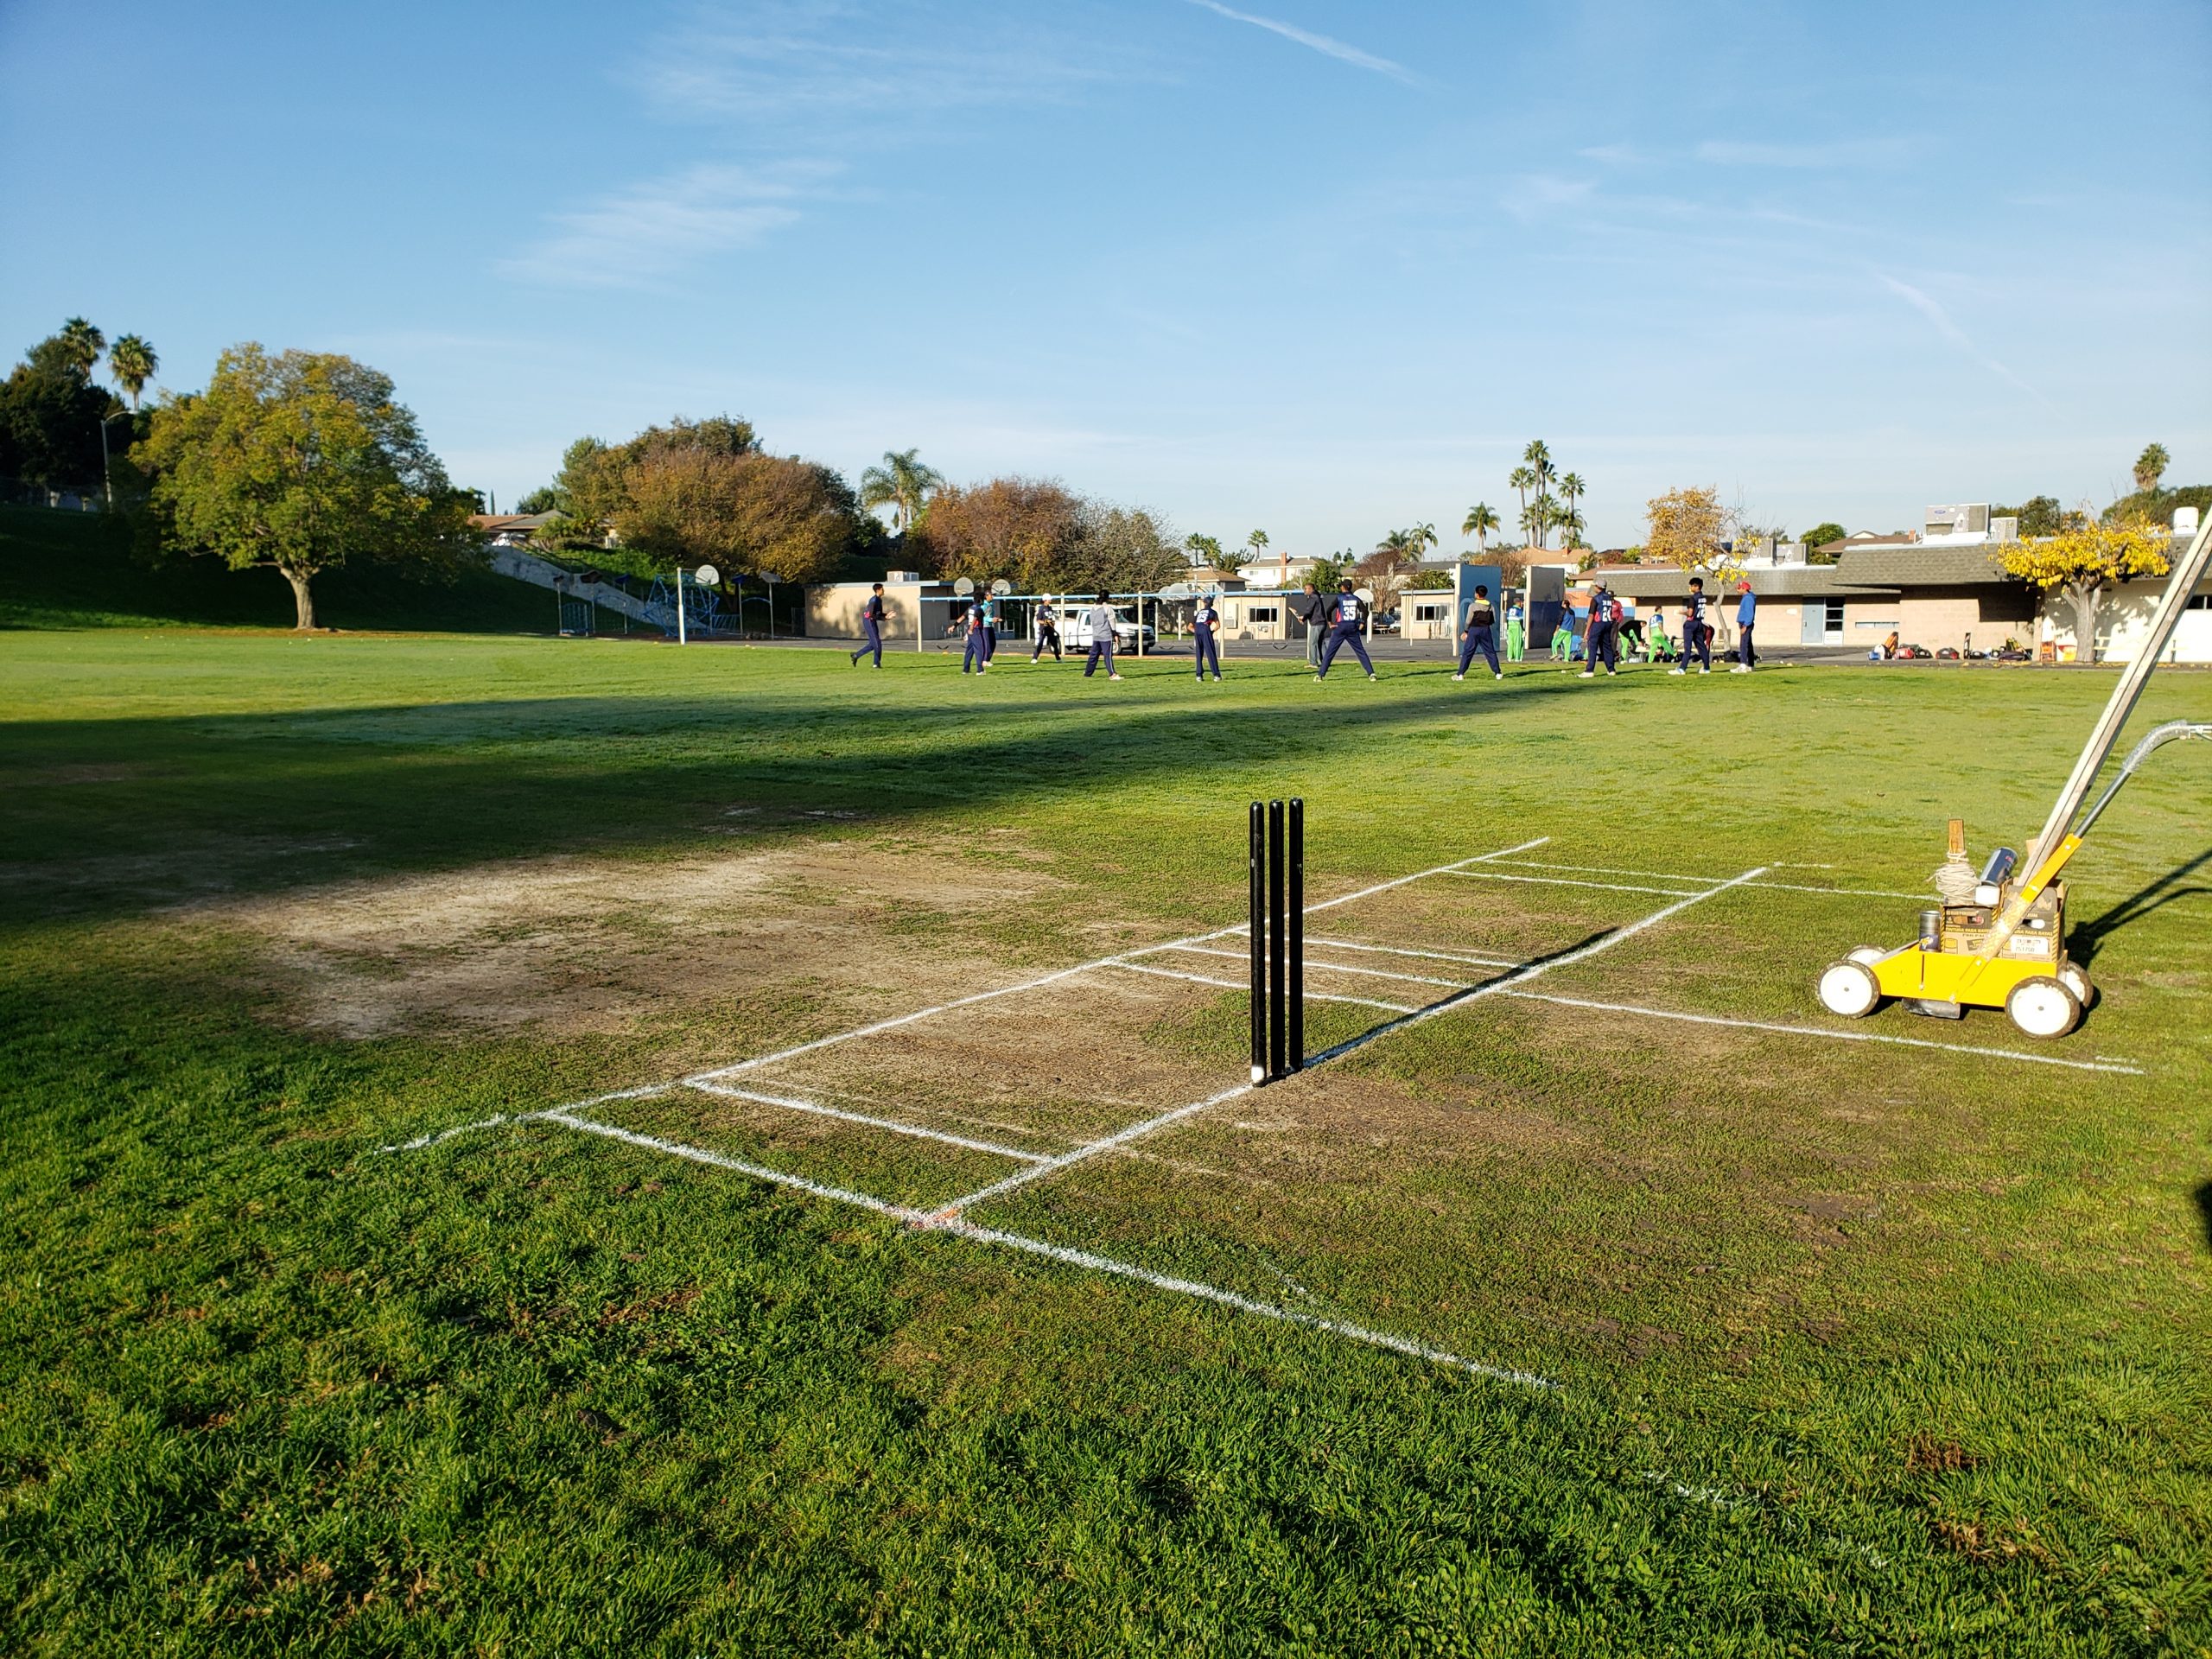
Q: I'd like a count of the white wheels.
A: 4